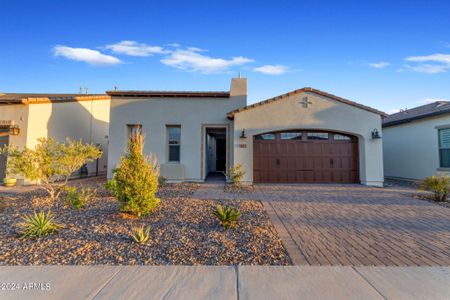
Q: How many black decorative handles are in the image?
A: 2